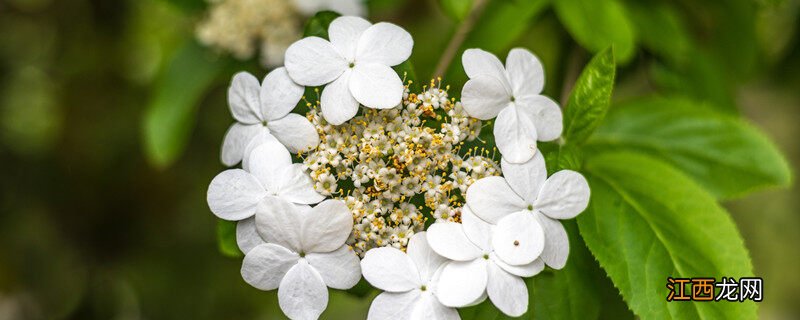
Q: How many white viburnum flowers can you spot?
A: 8